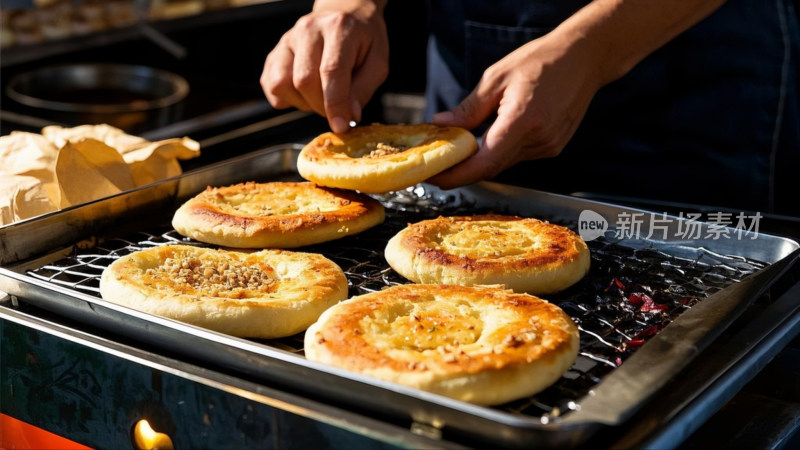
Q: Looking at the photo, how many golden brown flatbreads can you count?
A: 5